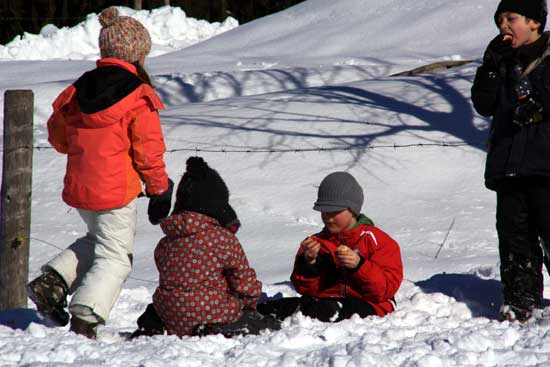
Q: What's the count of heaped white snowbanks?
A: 1